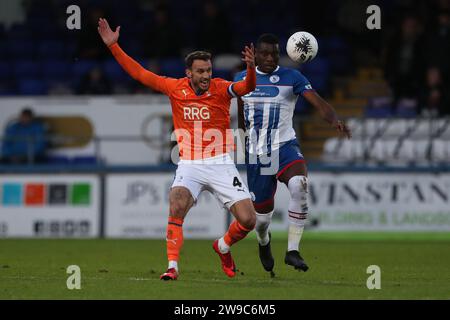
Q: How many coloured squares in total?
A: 4